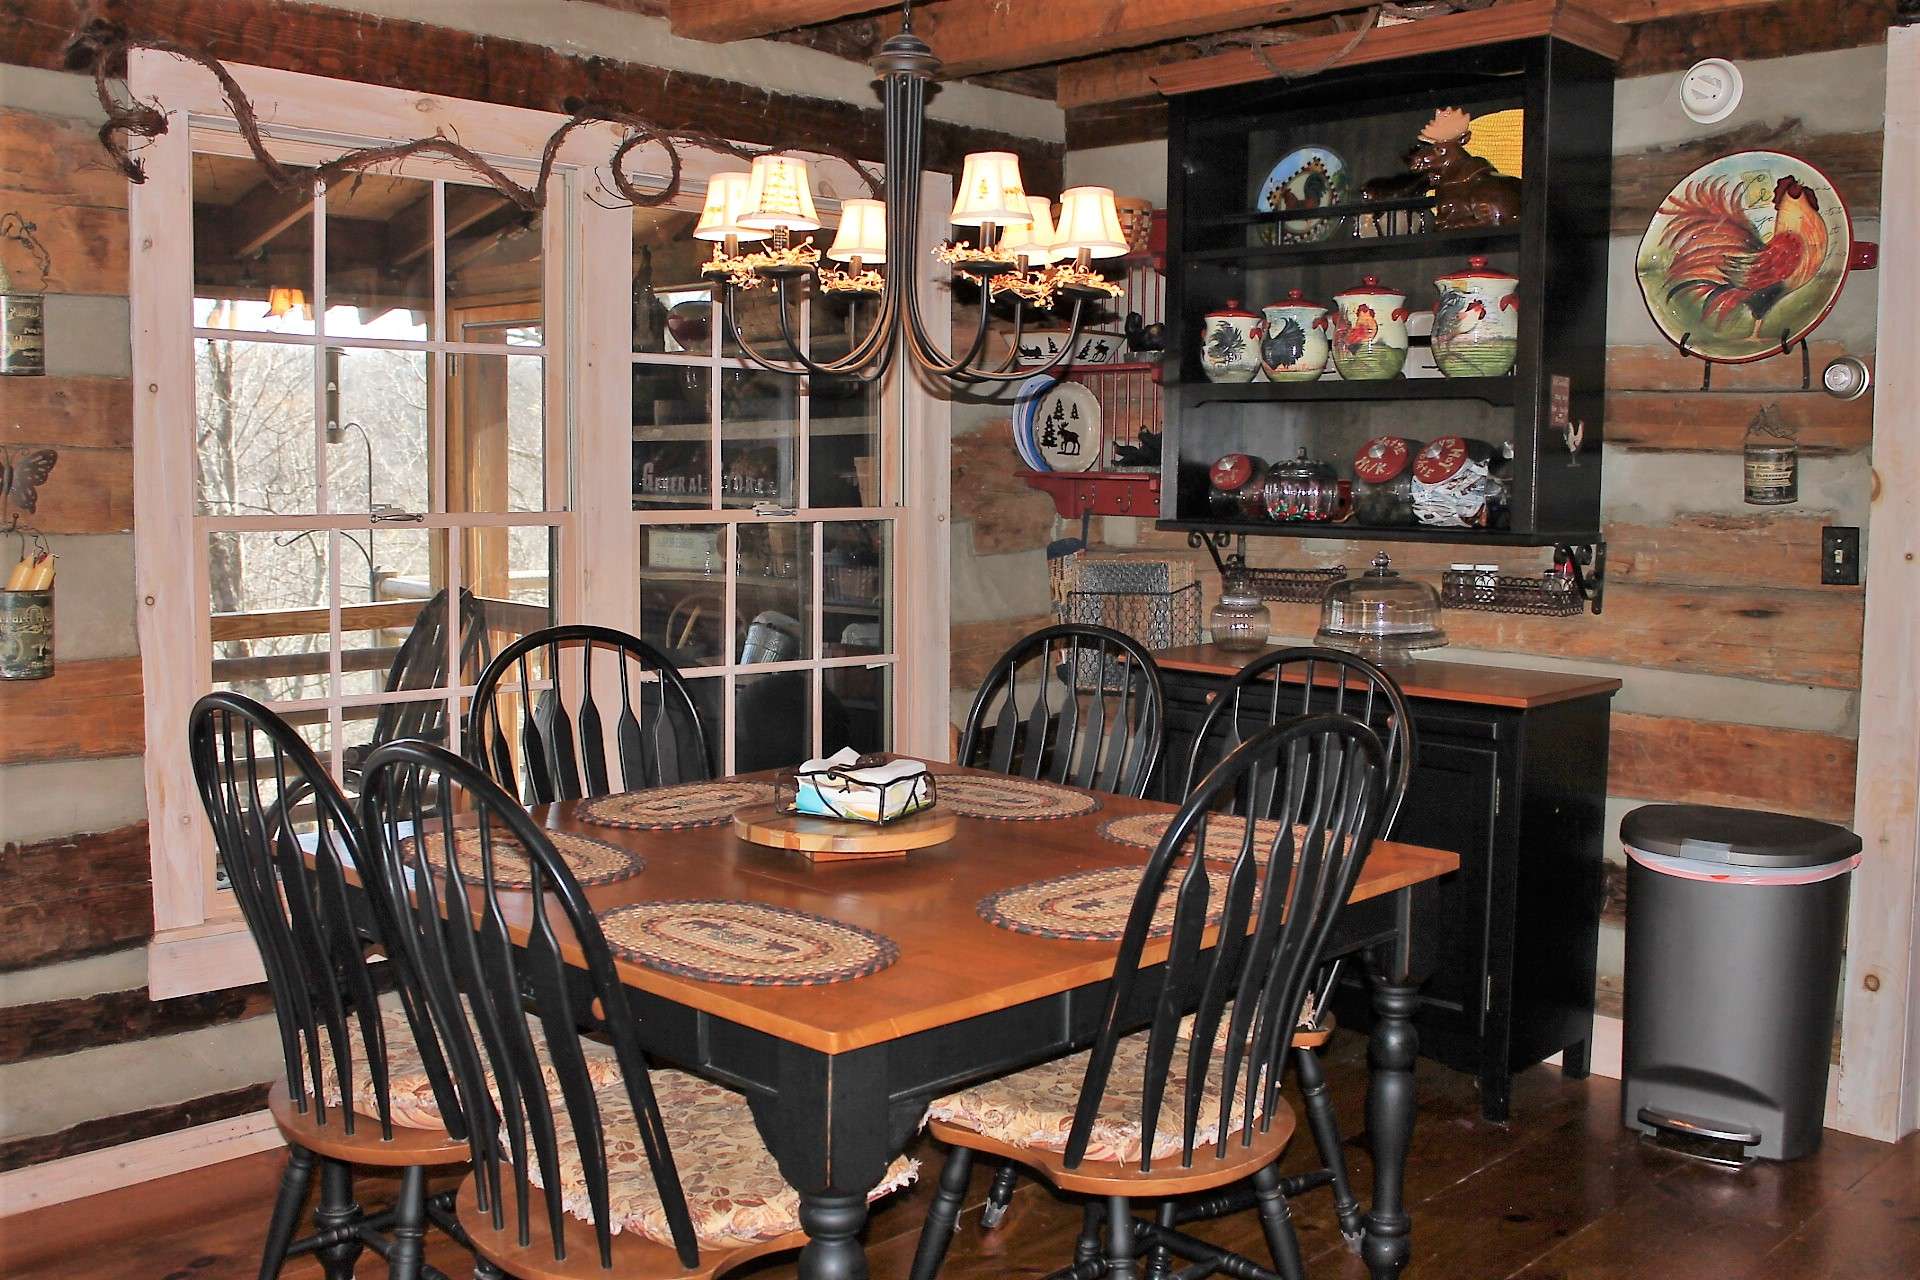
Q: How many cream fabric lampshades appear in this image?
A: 6